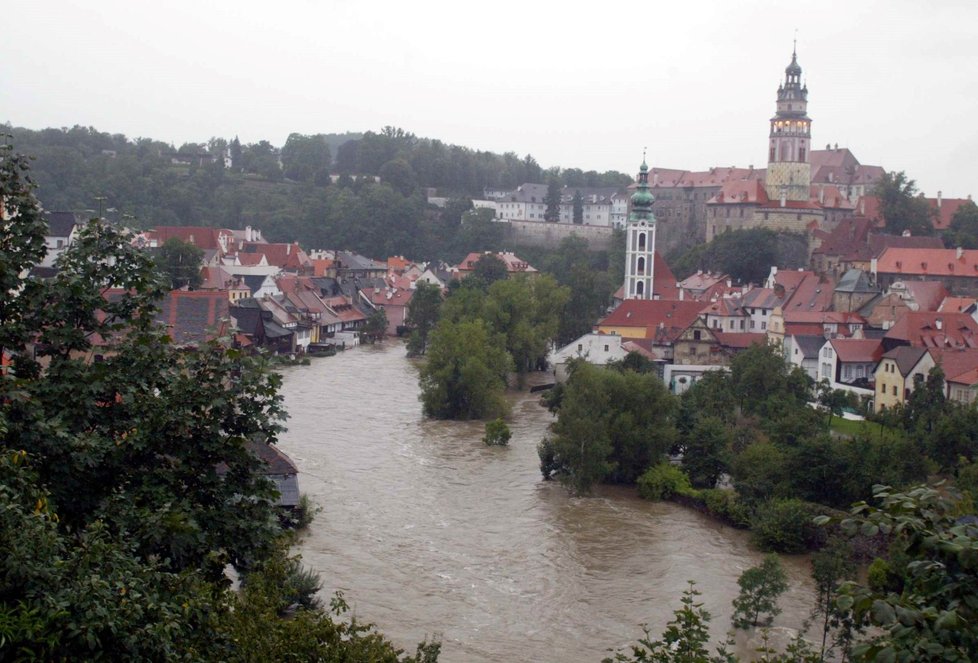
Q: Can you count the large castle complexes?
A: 1